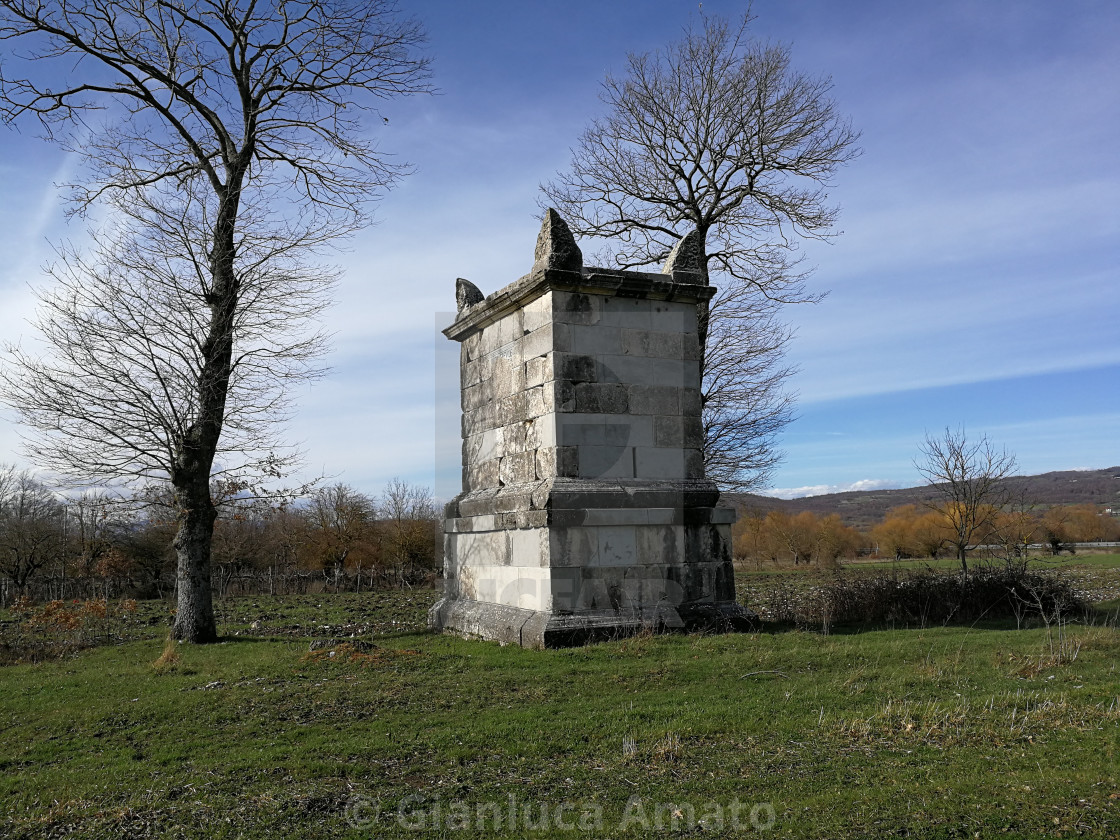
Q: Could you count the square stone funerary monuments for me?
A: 1